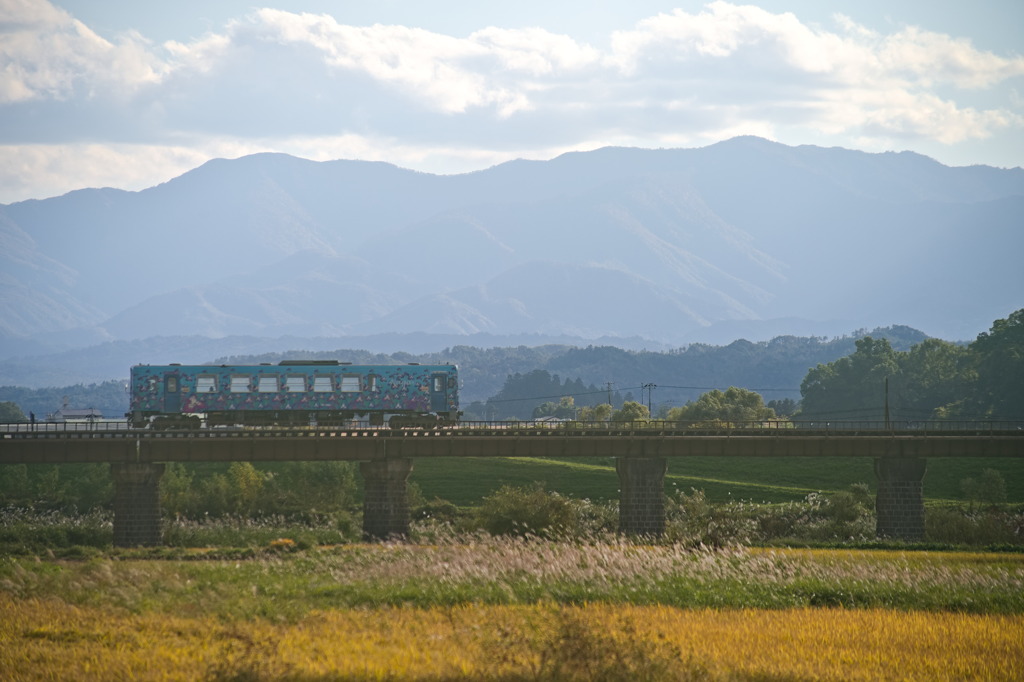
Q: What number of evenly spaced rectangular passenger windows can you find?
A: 6